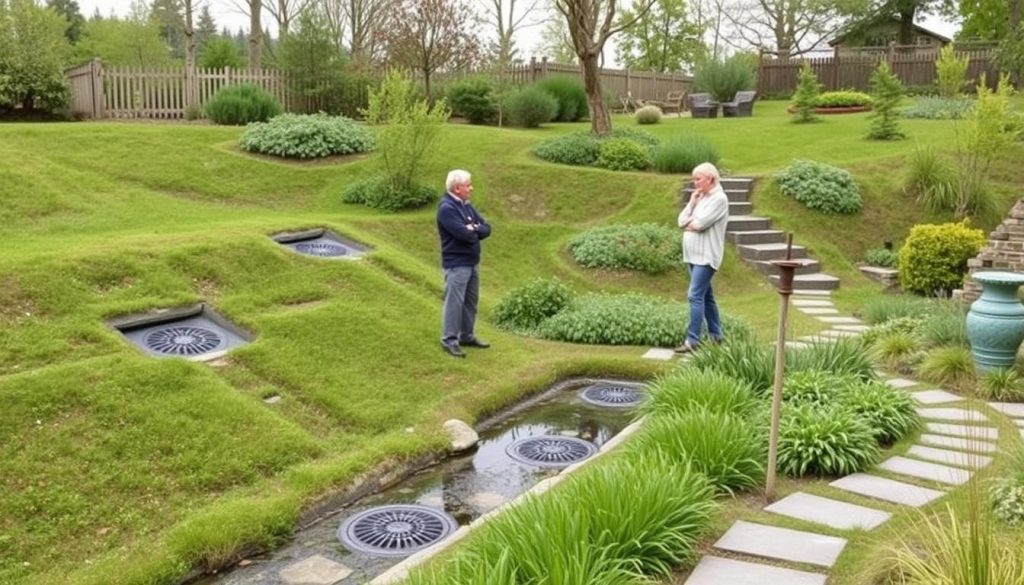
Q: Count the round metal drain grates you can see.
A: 5